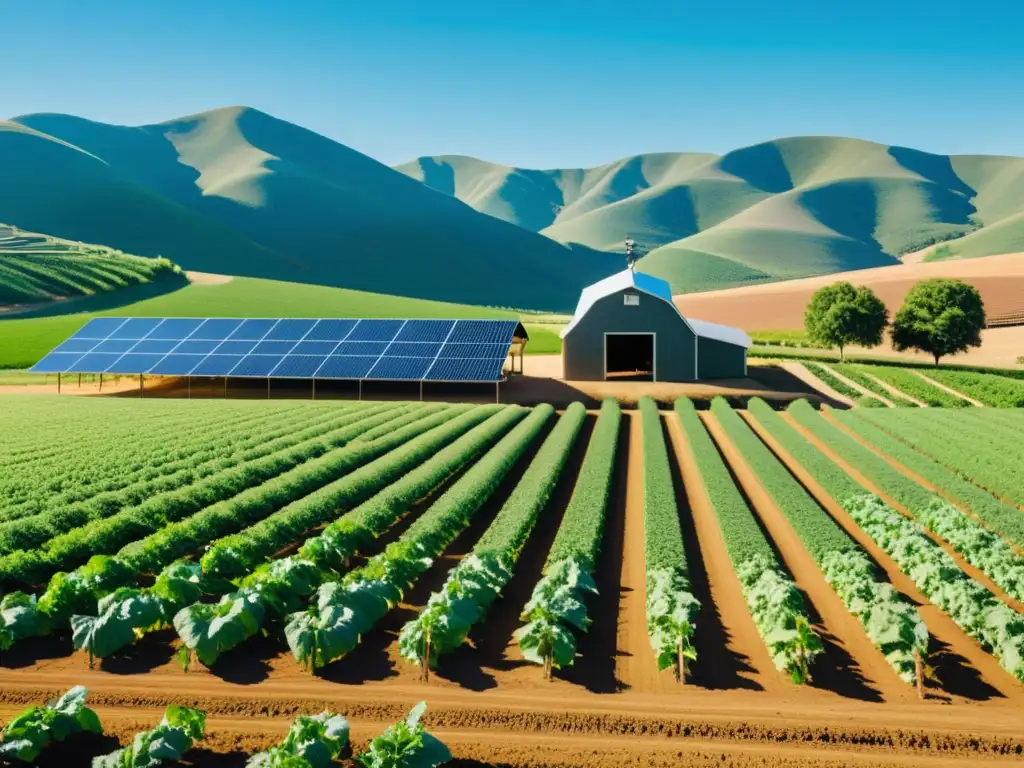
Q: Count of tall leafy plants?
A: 2